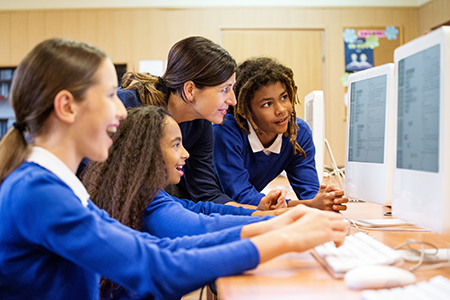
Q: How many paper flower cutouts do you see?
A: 4